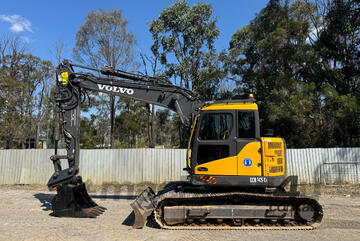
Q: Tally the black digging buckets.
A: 1